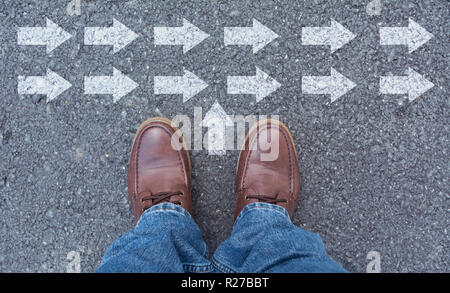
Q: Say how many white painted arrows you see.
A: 13